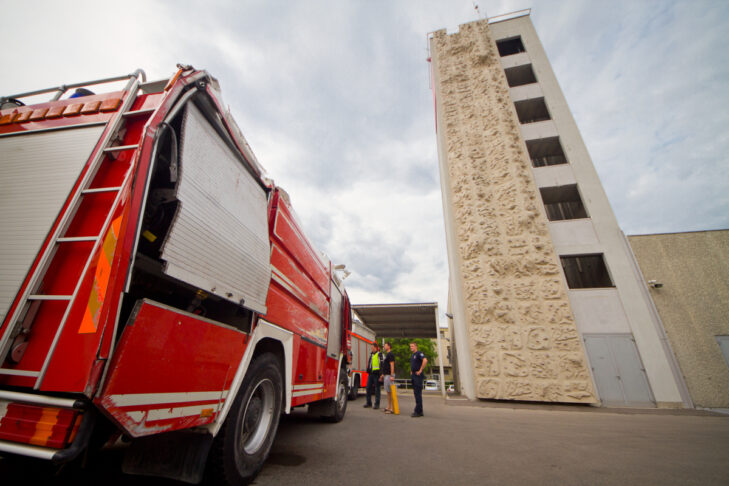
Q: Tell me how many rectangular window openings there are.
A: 6